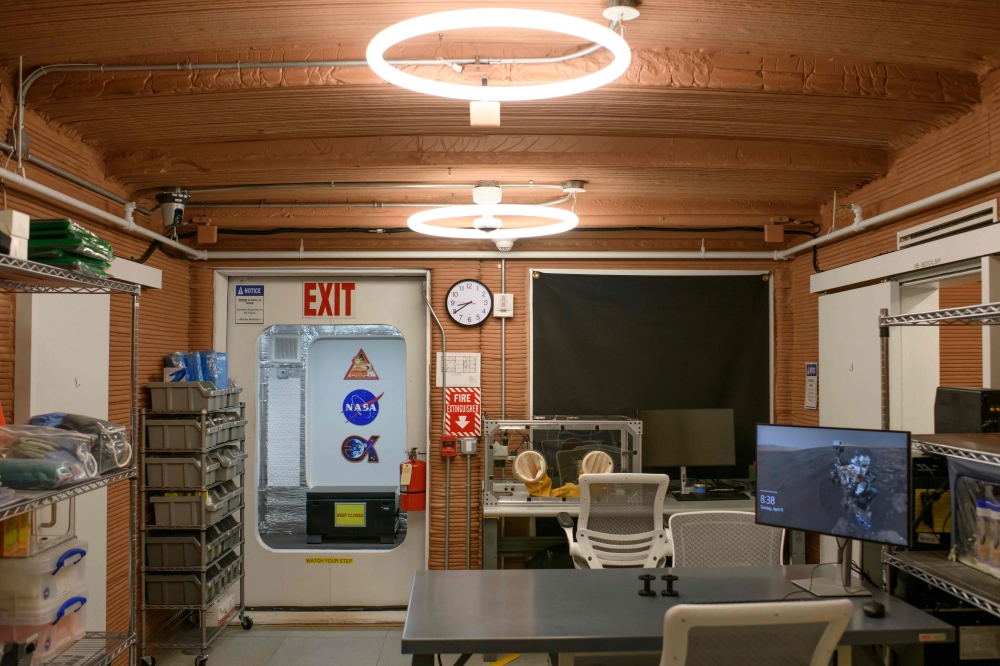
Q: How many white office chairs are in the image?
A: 3